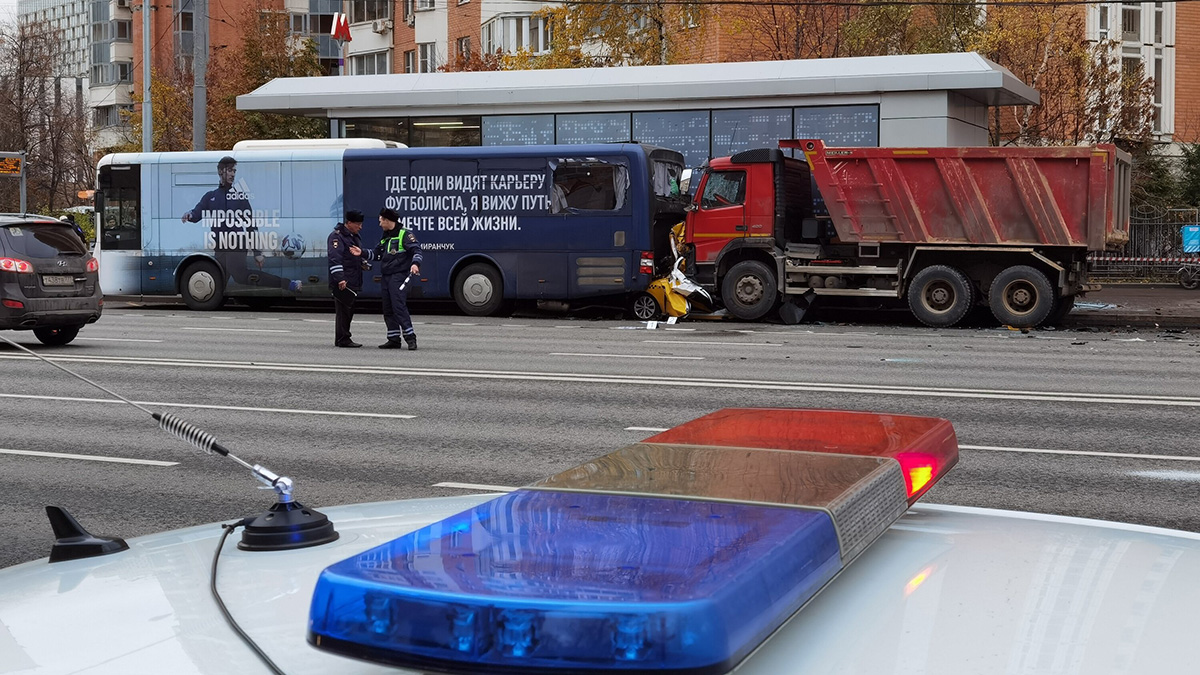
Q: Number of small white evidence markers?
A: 2